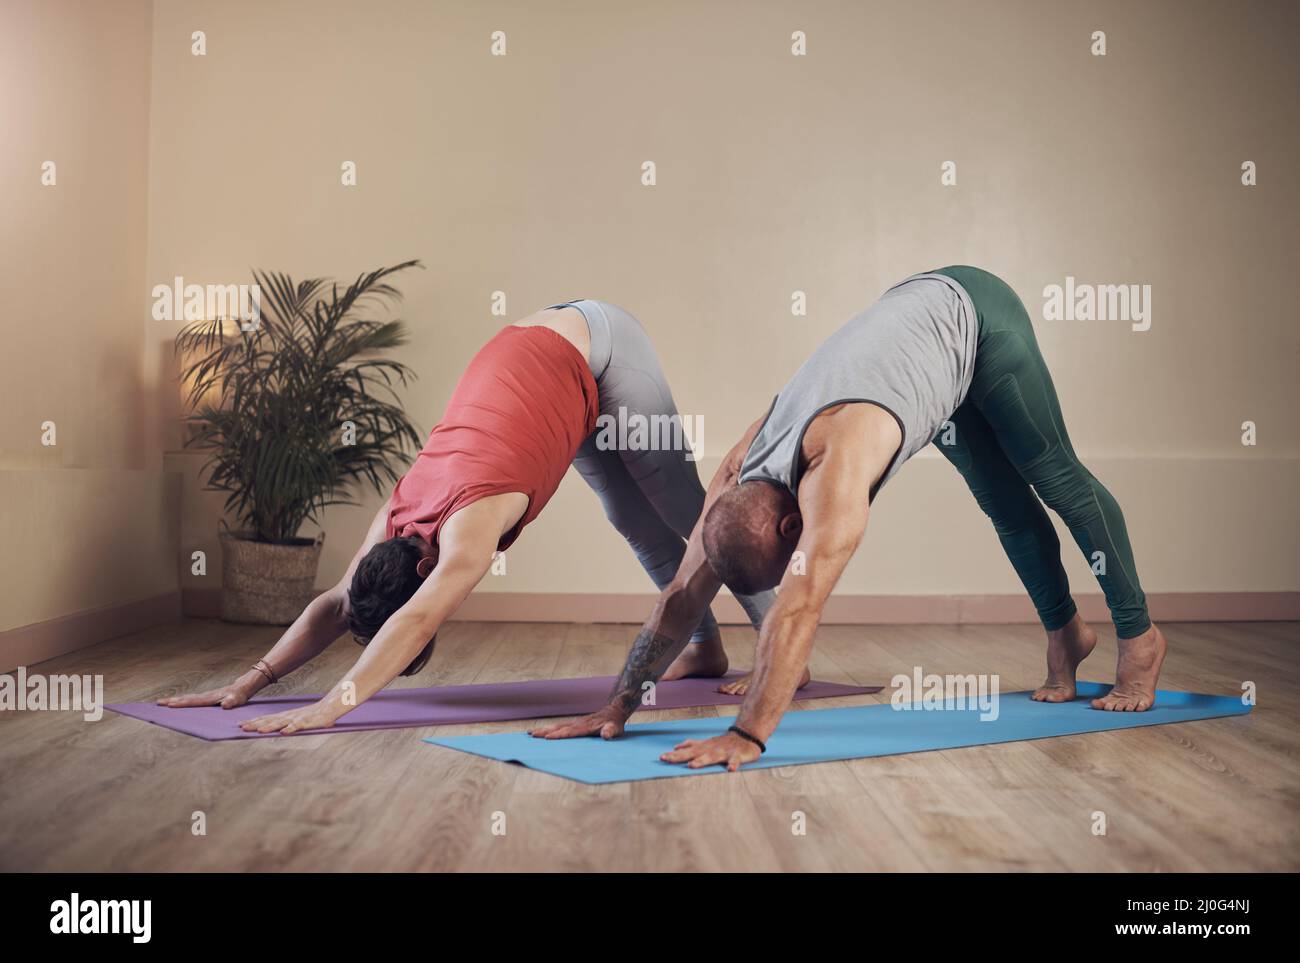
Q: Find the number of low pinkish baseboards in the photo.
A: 2